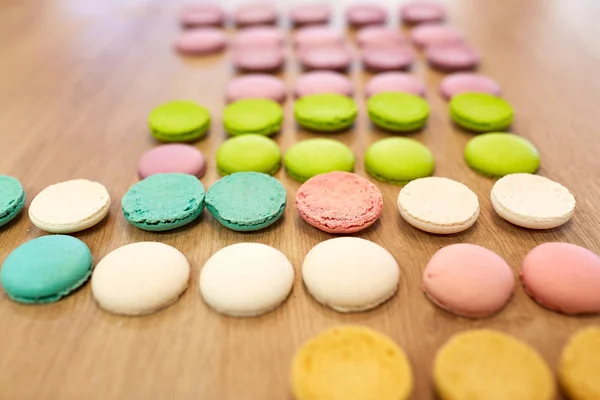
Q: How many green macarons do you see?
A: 9